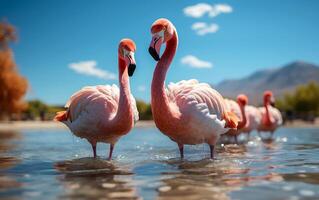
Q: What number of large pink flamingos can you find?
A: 2